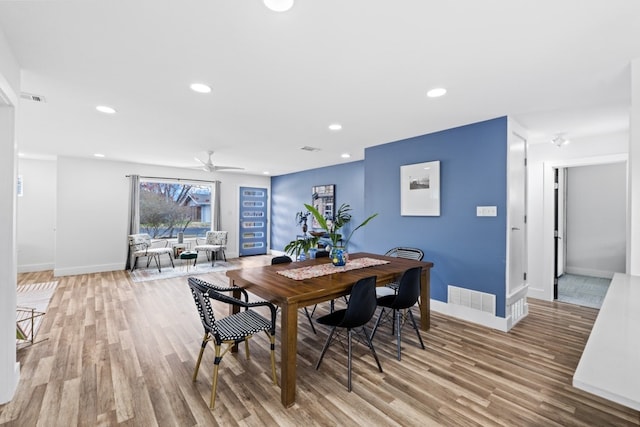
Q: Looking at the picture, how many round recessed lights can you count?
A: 8